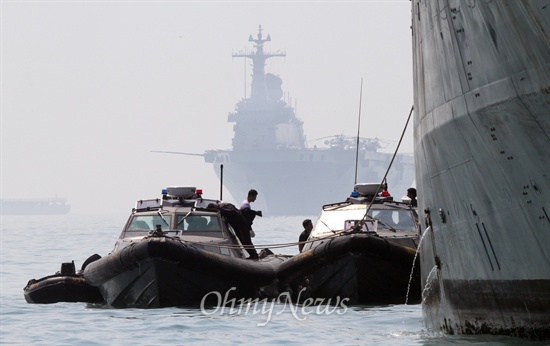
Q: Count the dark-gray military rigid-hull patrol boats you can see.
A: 2